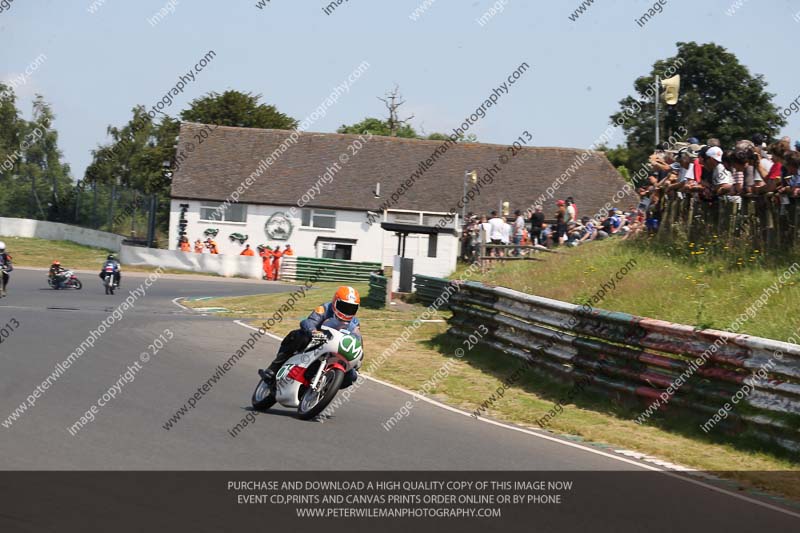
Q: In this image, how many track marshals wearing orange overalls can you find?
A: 7